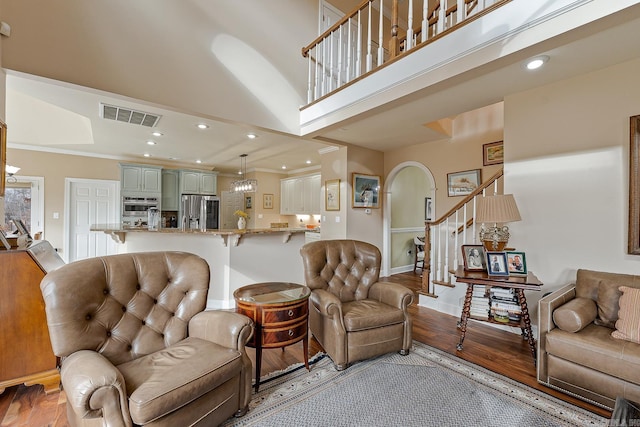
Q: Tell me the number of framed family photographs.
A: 3